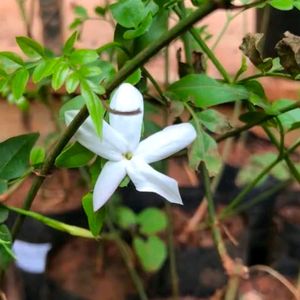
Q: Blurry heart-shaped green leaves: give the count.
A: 3